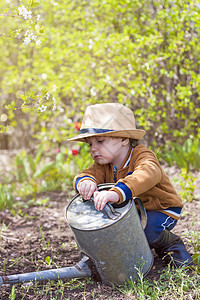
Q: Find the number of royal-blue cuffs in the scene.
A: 2